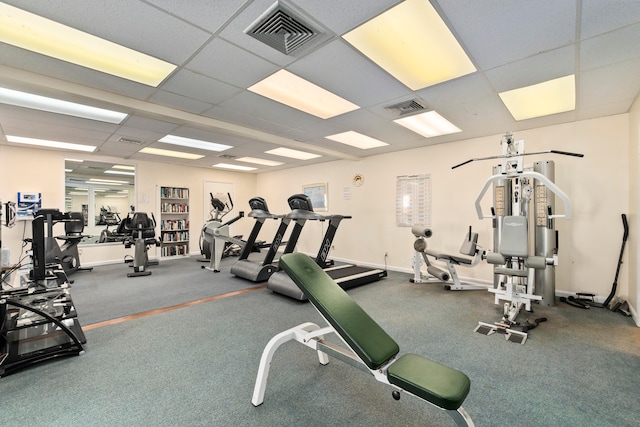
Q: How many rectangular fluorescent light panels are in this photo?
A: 13